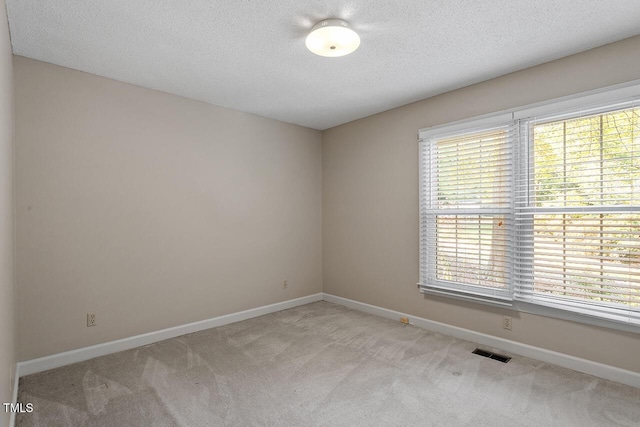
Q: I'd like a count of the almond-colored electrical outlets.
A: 3